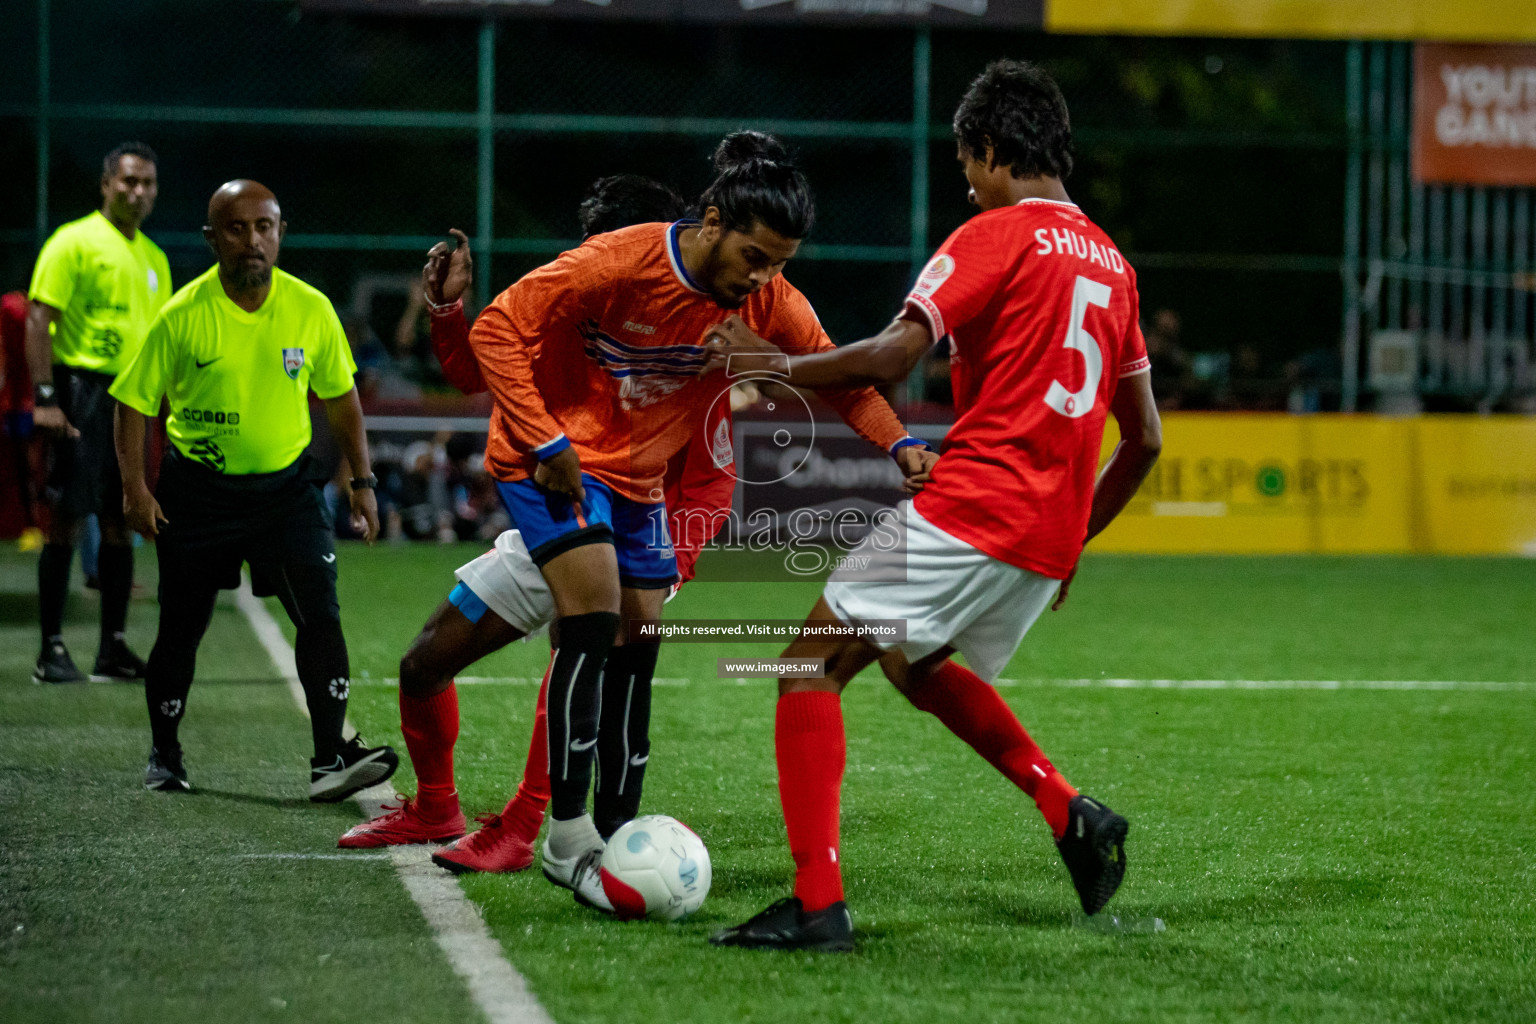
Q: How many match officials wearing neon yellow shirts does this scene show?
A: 2